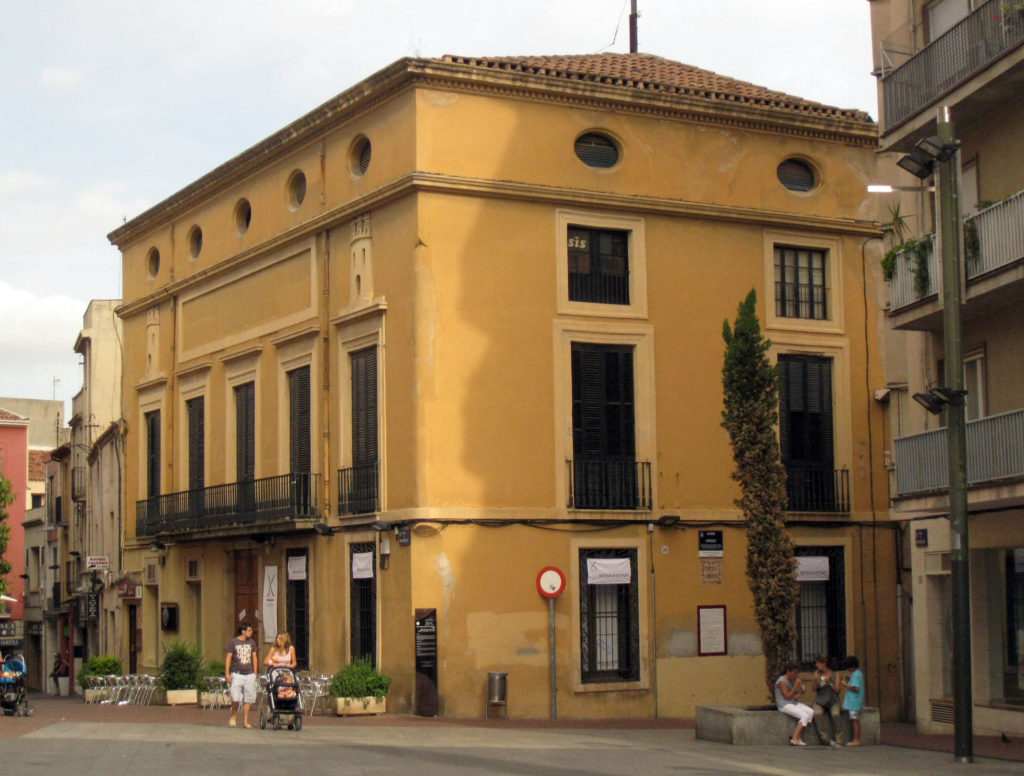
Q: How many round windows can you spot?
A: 7